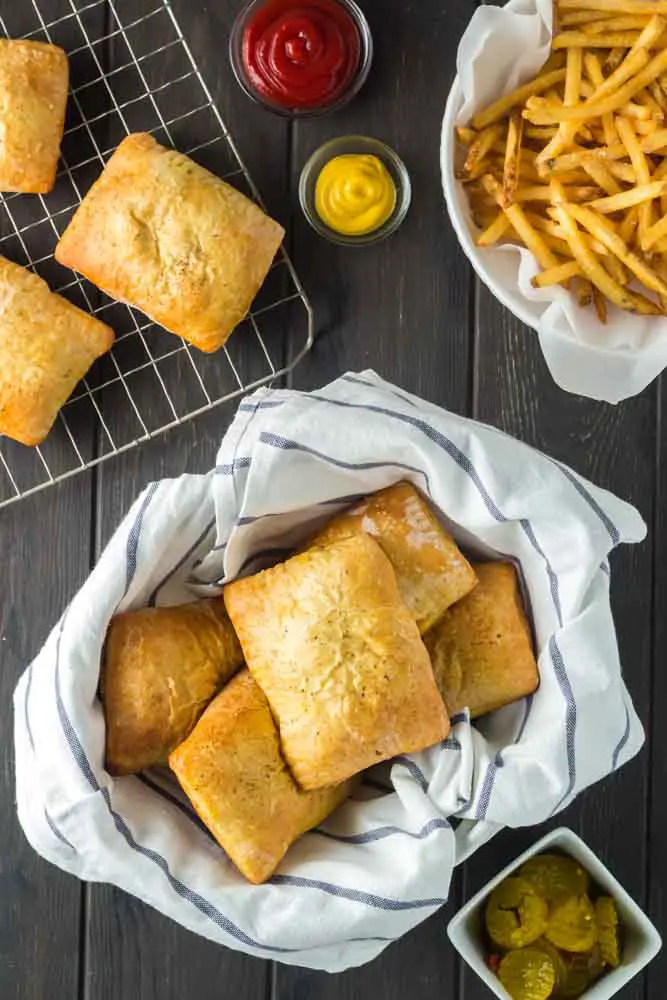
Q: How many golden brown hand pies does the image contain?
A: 8